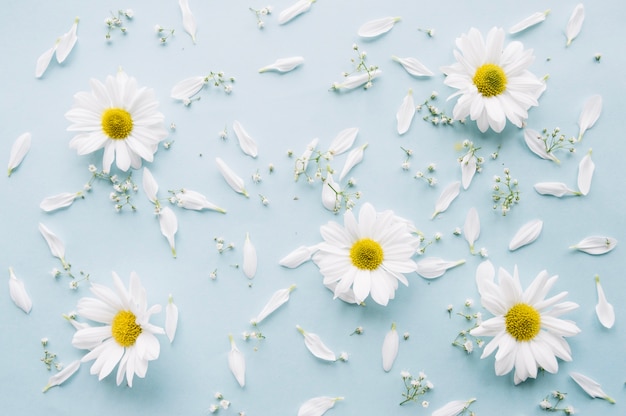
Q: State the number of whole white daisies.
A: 5